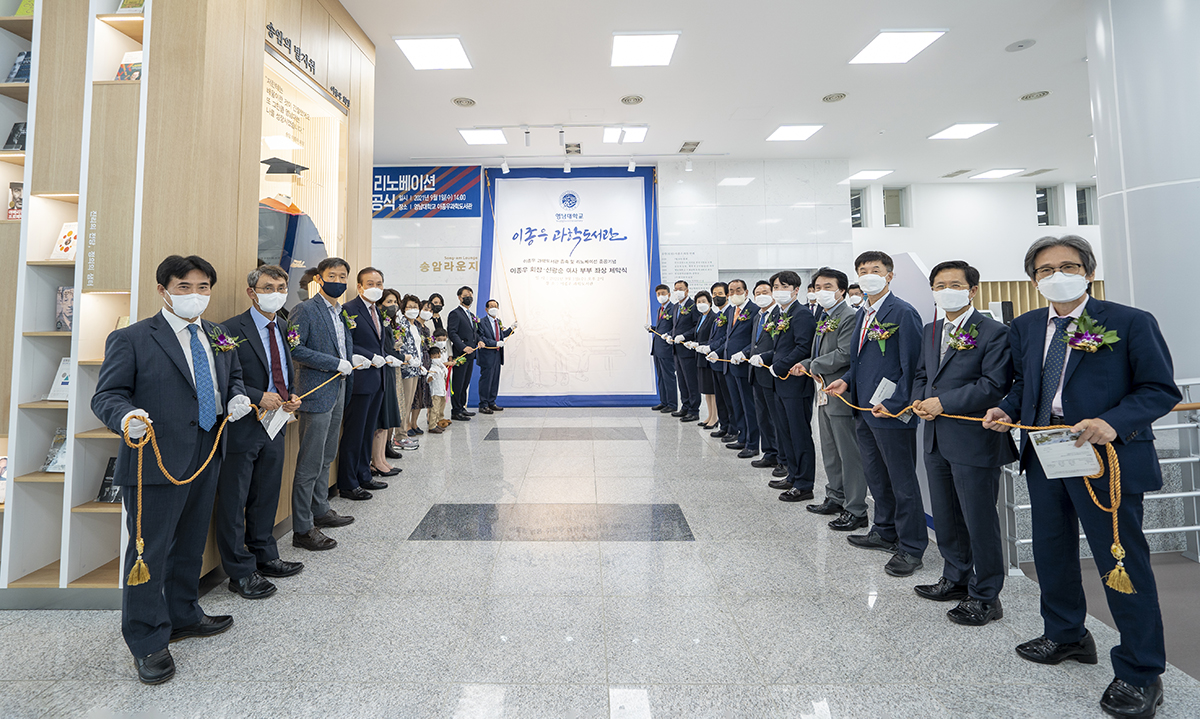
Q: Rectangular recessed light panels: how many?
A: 9